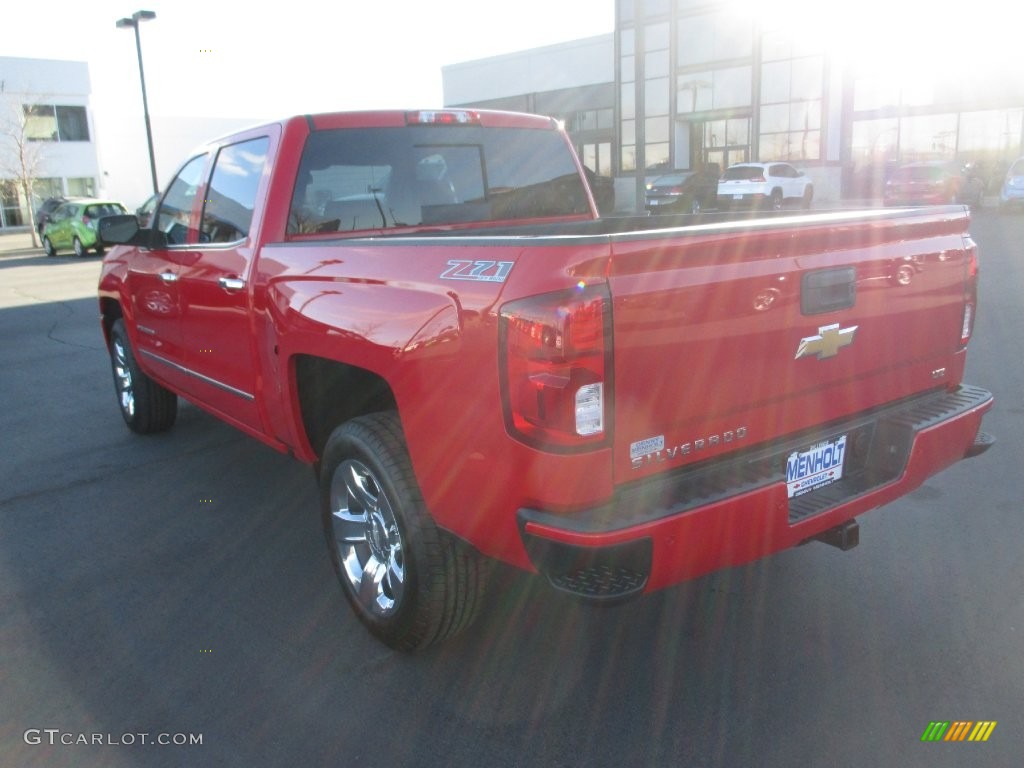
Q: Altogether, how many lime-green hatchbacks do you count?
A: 1